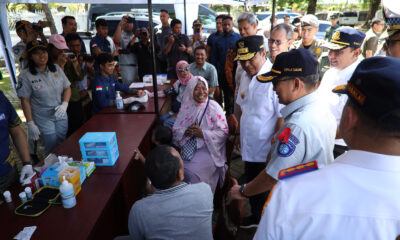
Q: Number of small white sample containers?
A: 3